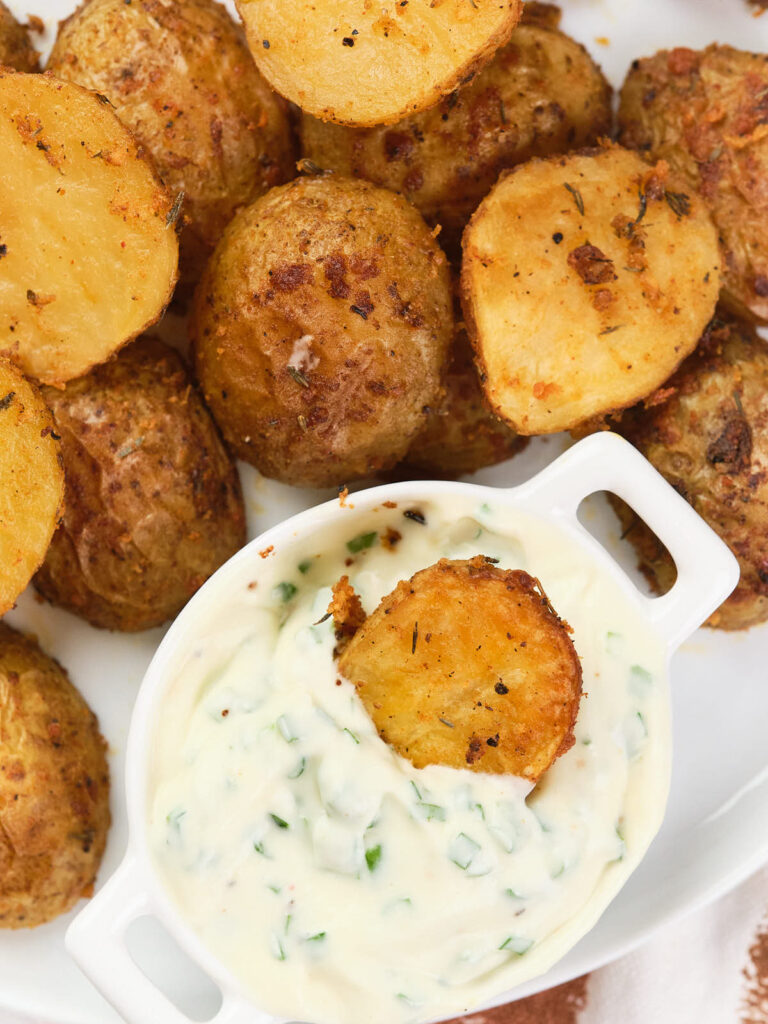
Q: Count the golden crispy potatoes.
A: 14